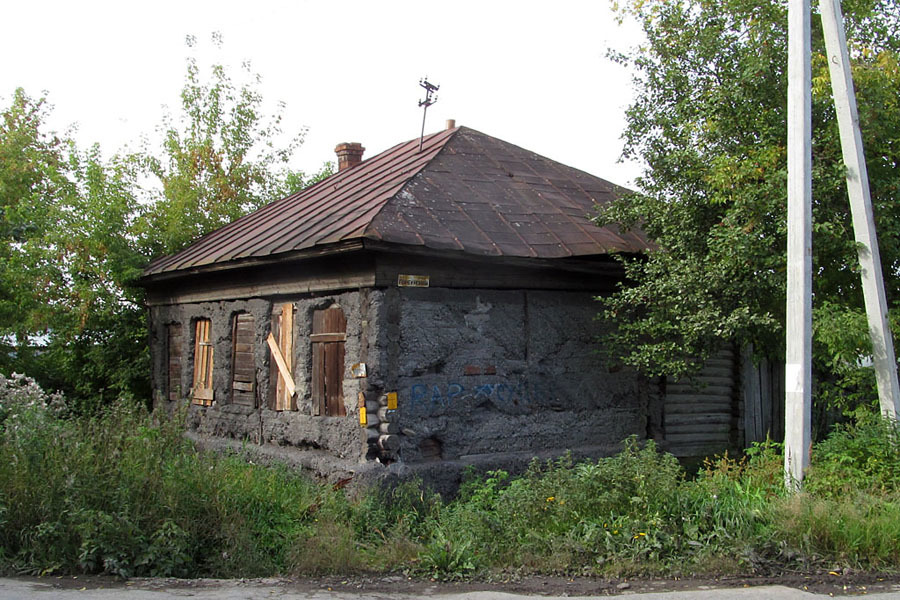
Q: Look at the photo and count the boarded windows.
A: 5